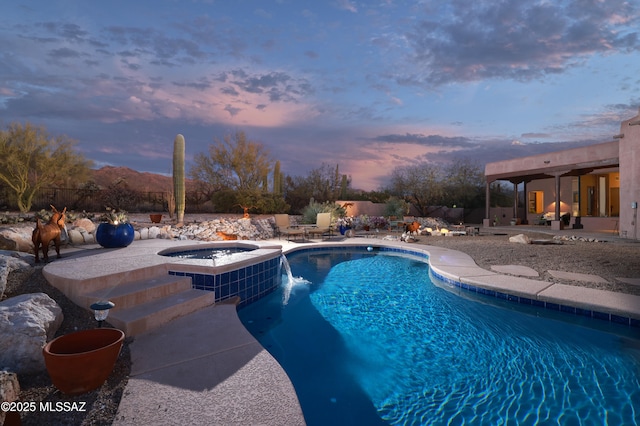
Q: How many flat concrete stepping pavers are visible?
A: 3